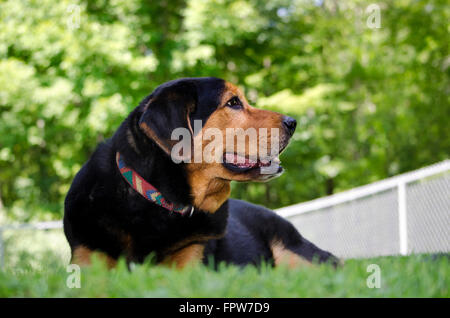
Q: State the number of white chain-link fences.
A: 1